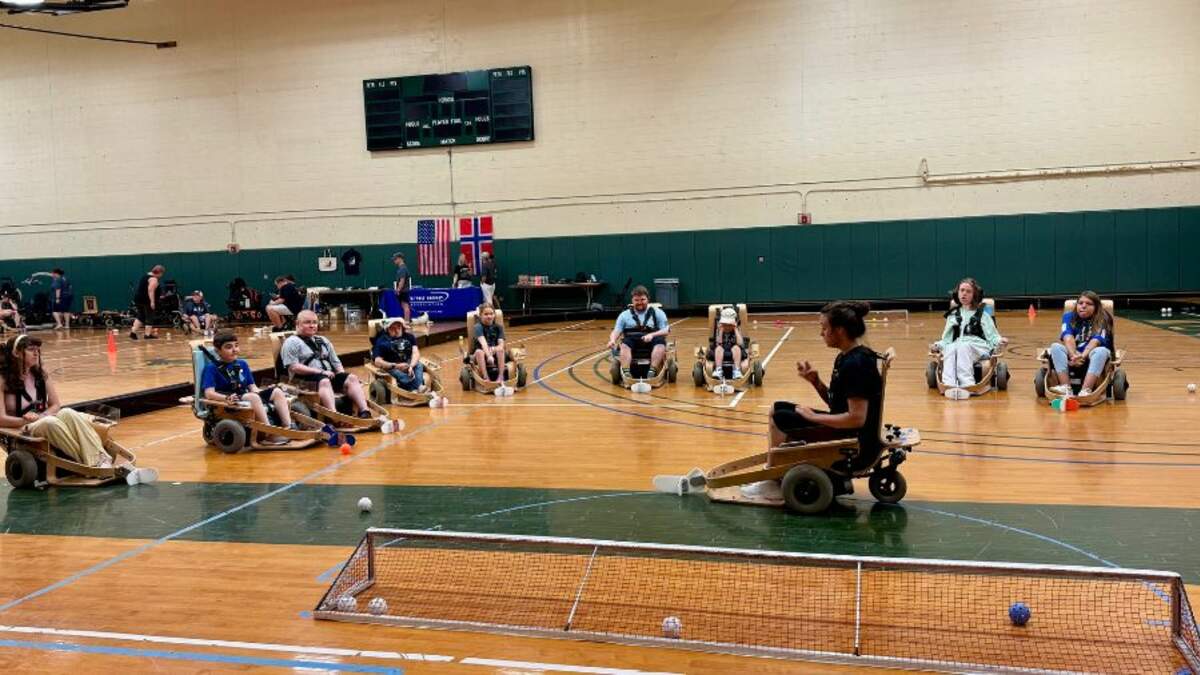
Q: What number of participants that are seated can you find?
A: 10